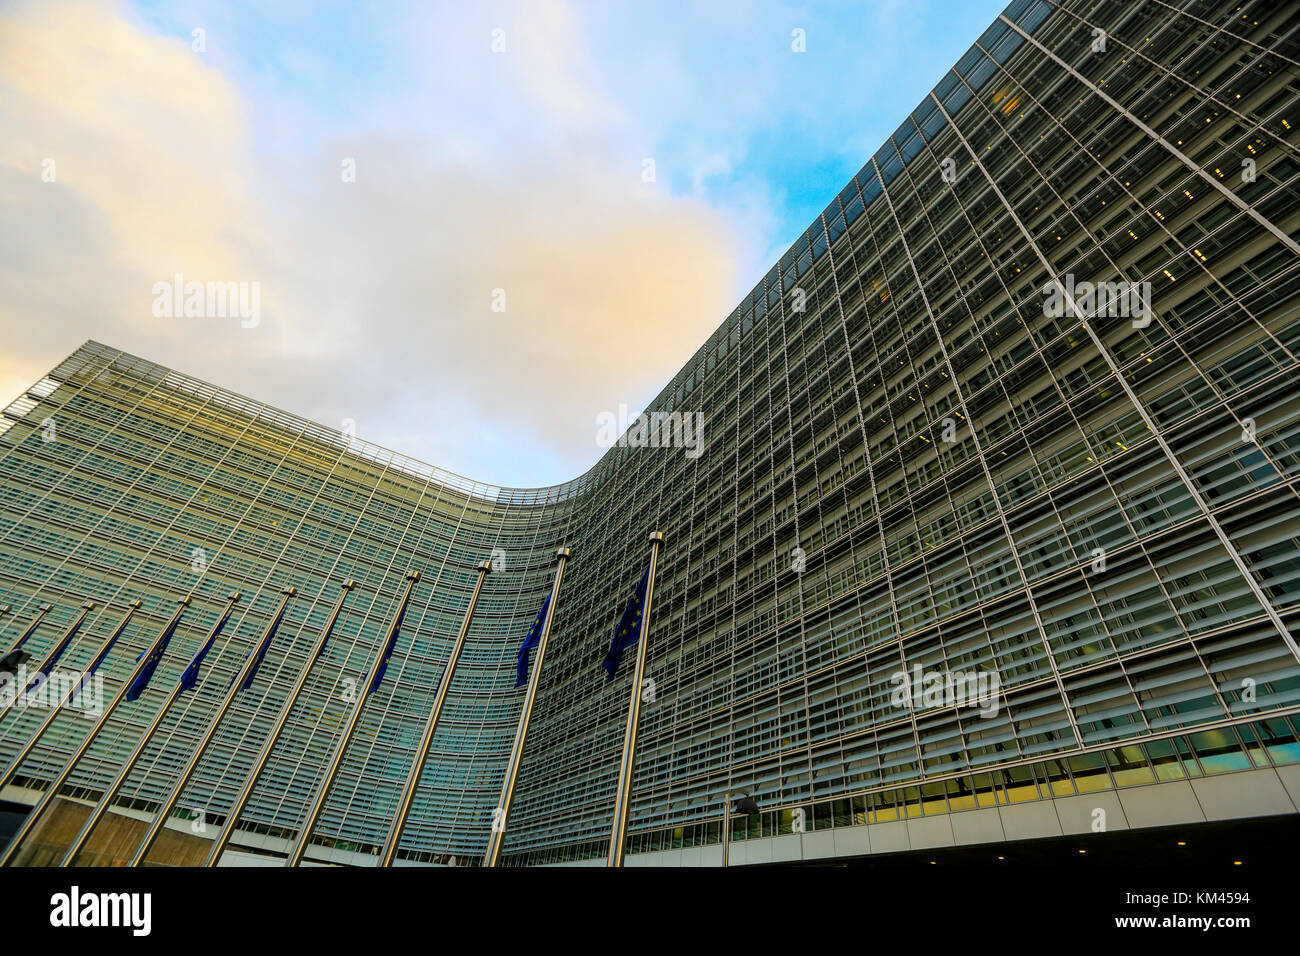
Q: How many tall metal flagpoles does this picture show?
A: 12